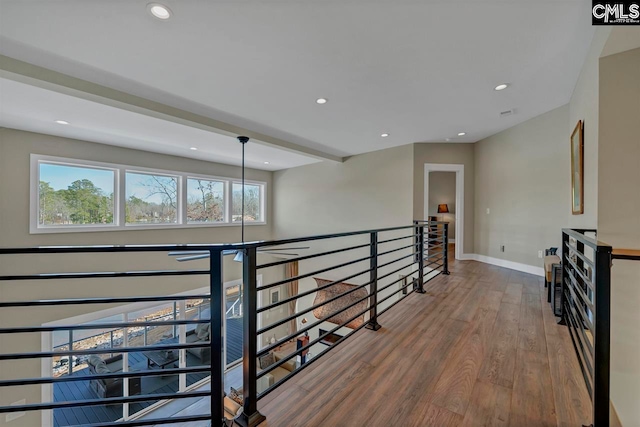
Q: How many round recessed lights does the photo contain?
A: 8